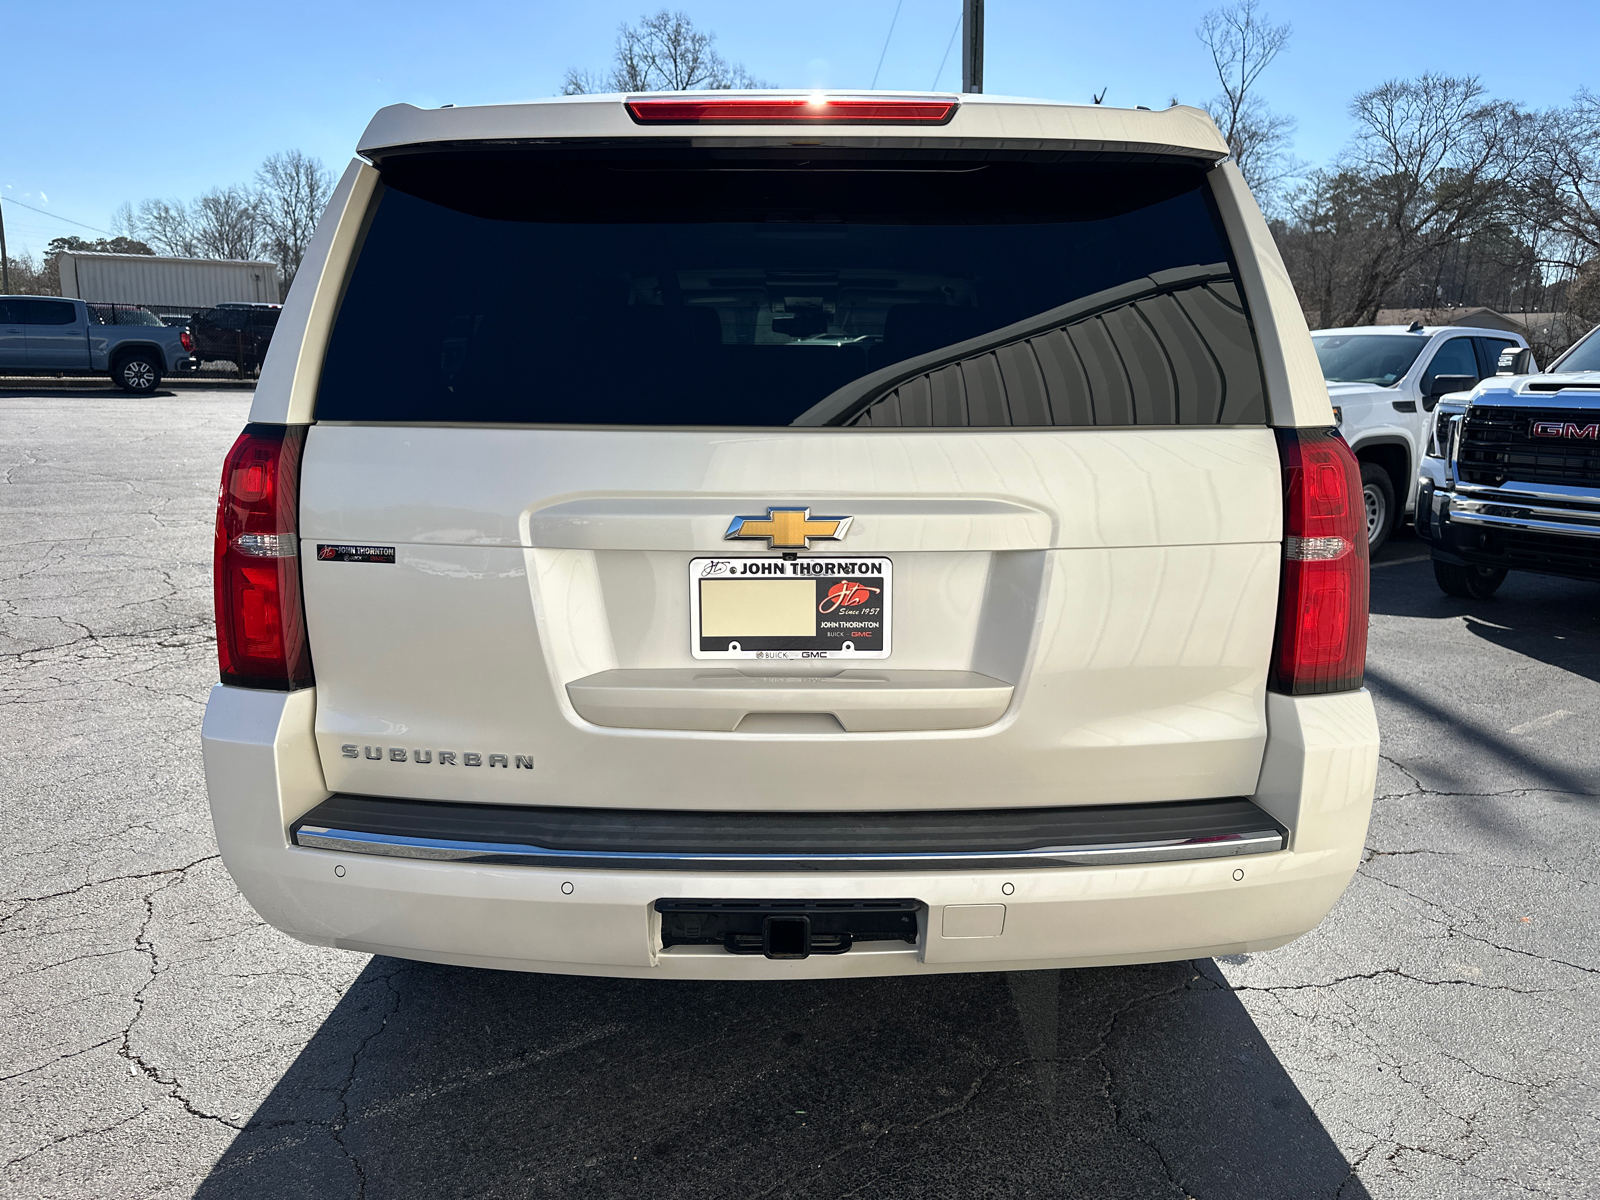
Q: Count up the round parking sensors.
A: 4